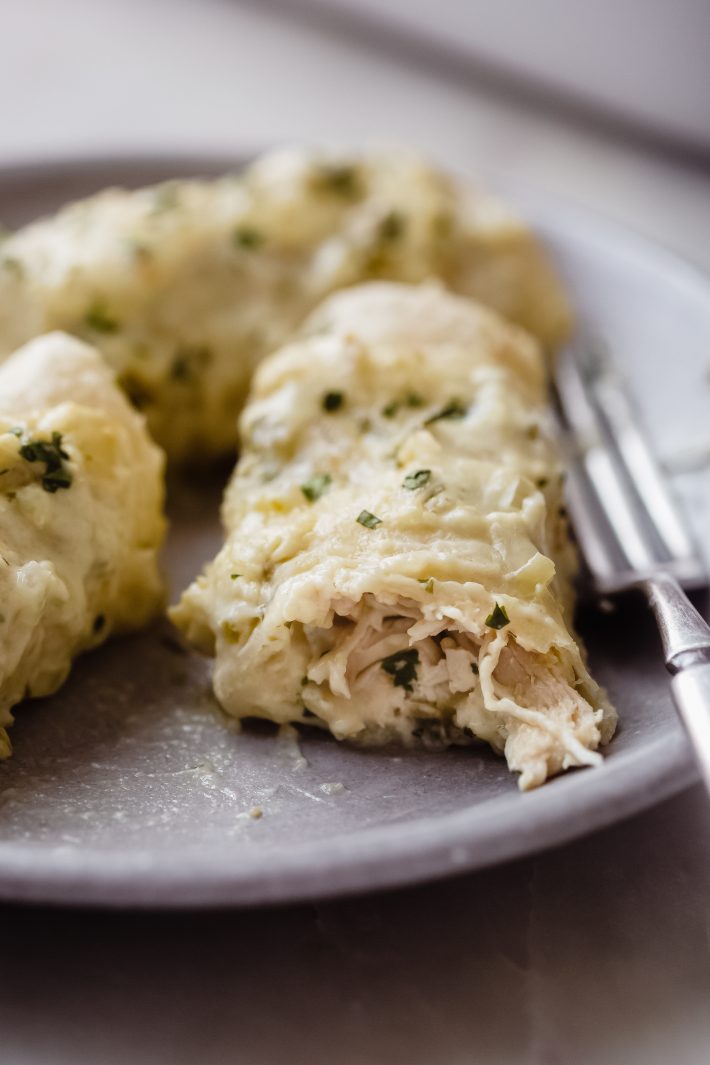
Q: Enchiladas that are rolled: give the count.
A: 3